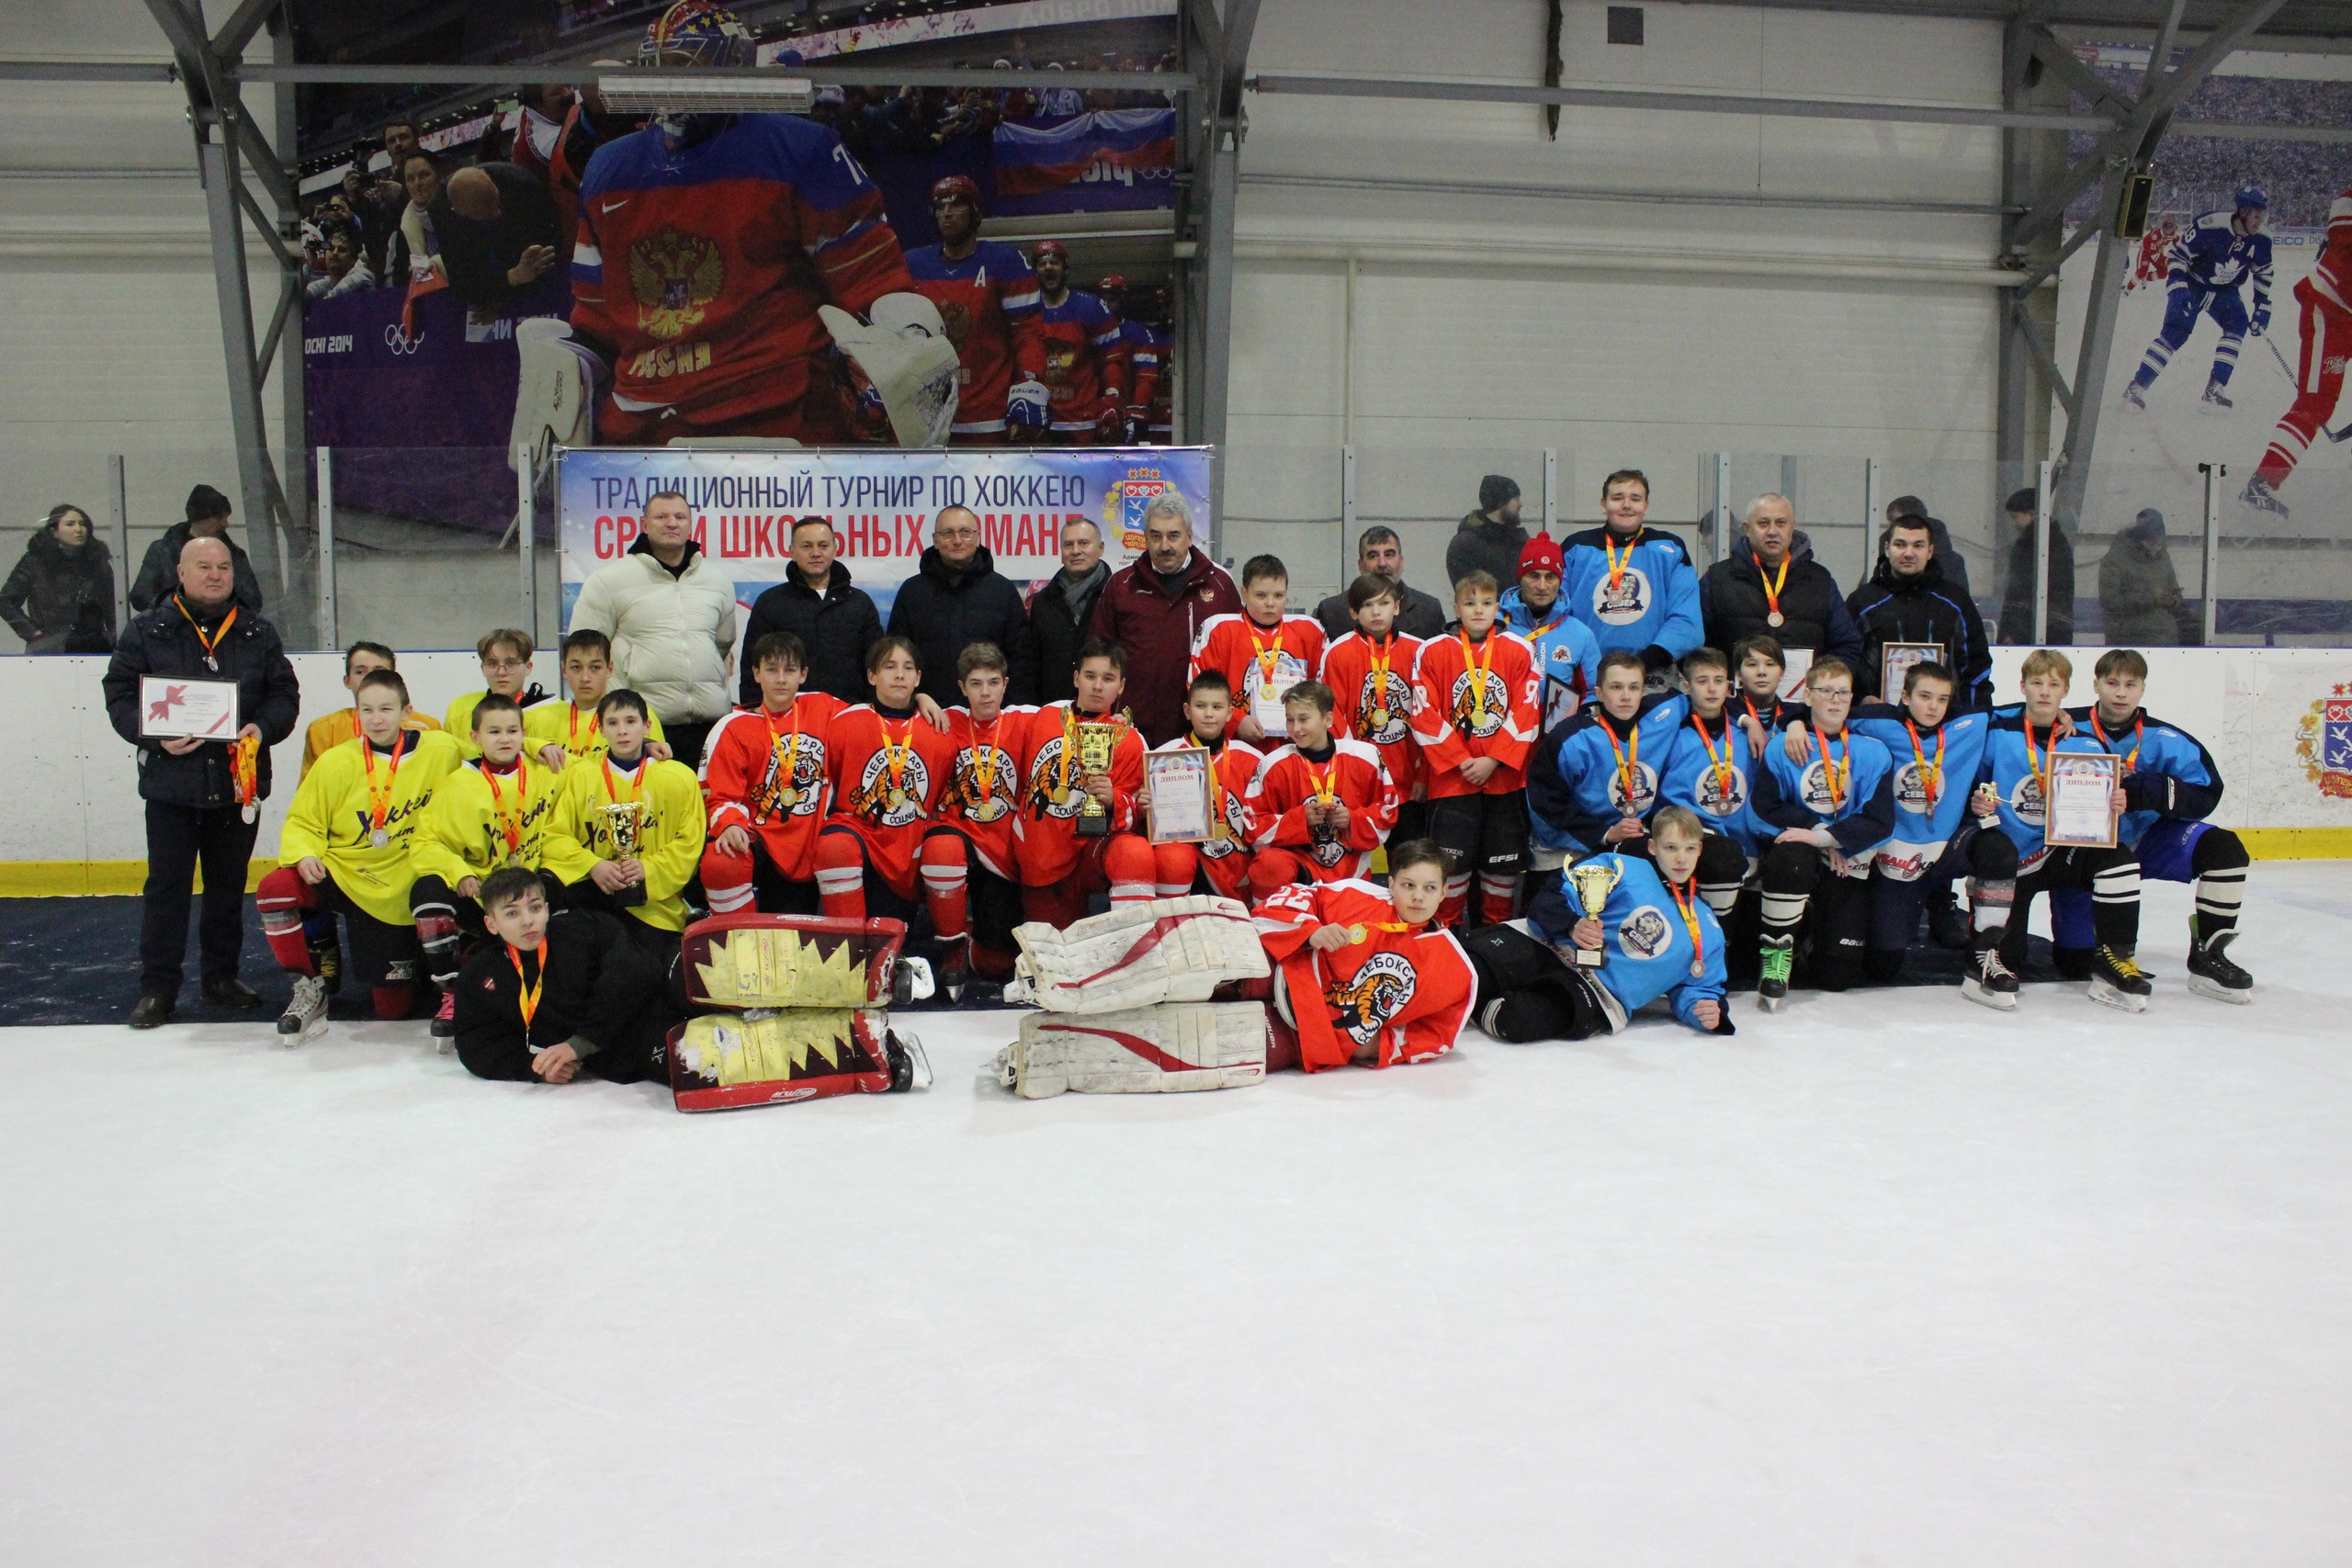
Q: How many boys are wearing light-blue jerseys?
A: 9